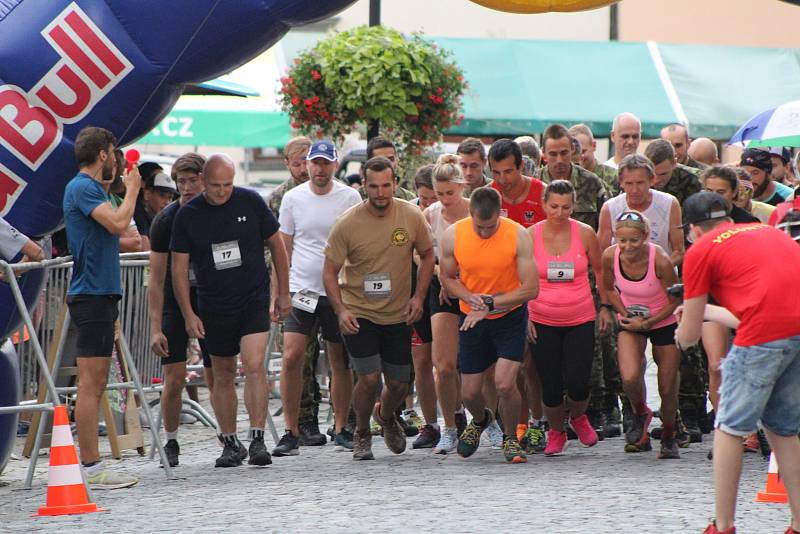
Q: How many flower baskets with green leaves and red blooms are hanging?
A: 1